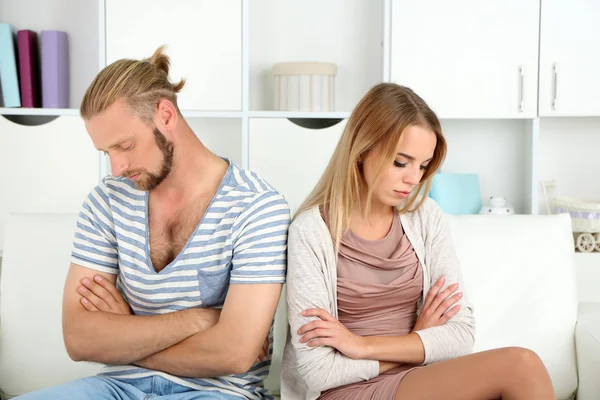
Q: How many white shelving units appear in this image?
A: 1